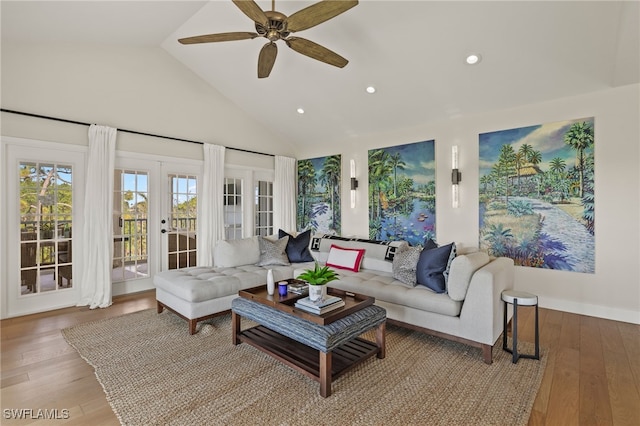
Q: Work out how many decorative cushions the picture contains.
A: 5